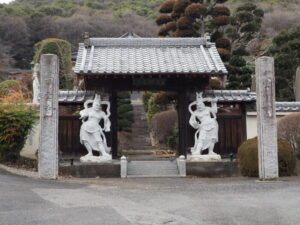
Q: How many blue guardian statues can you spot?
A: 0